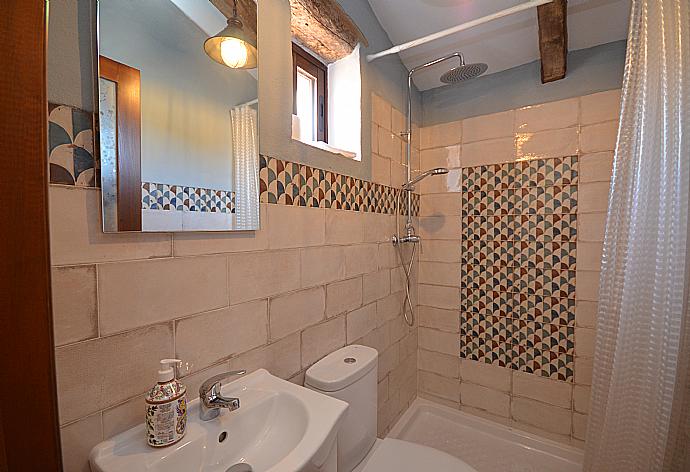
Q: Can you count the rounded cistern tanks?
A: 1